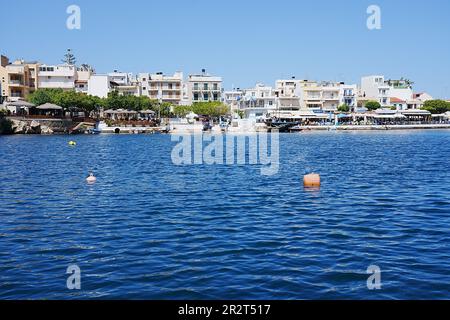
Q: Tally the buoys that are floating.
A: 3